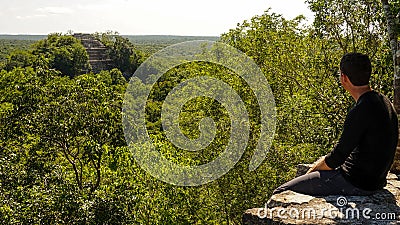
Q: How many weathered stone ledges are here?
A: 1